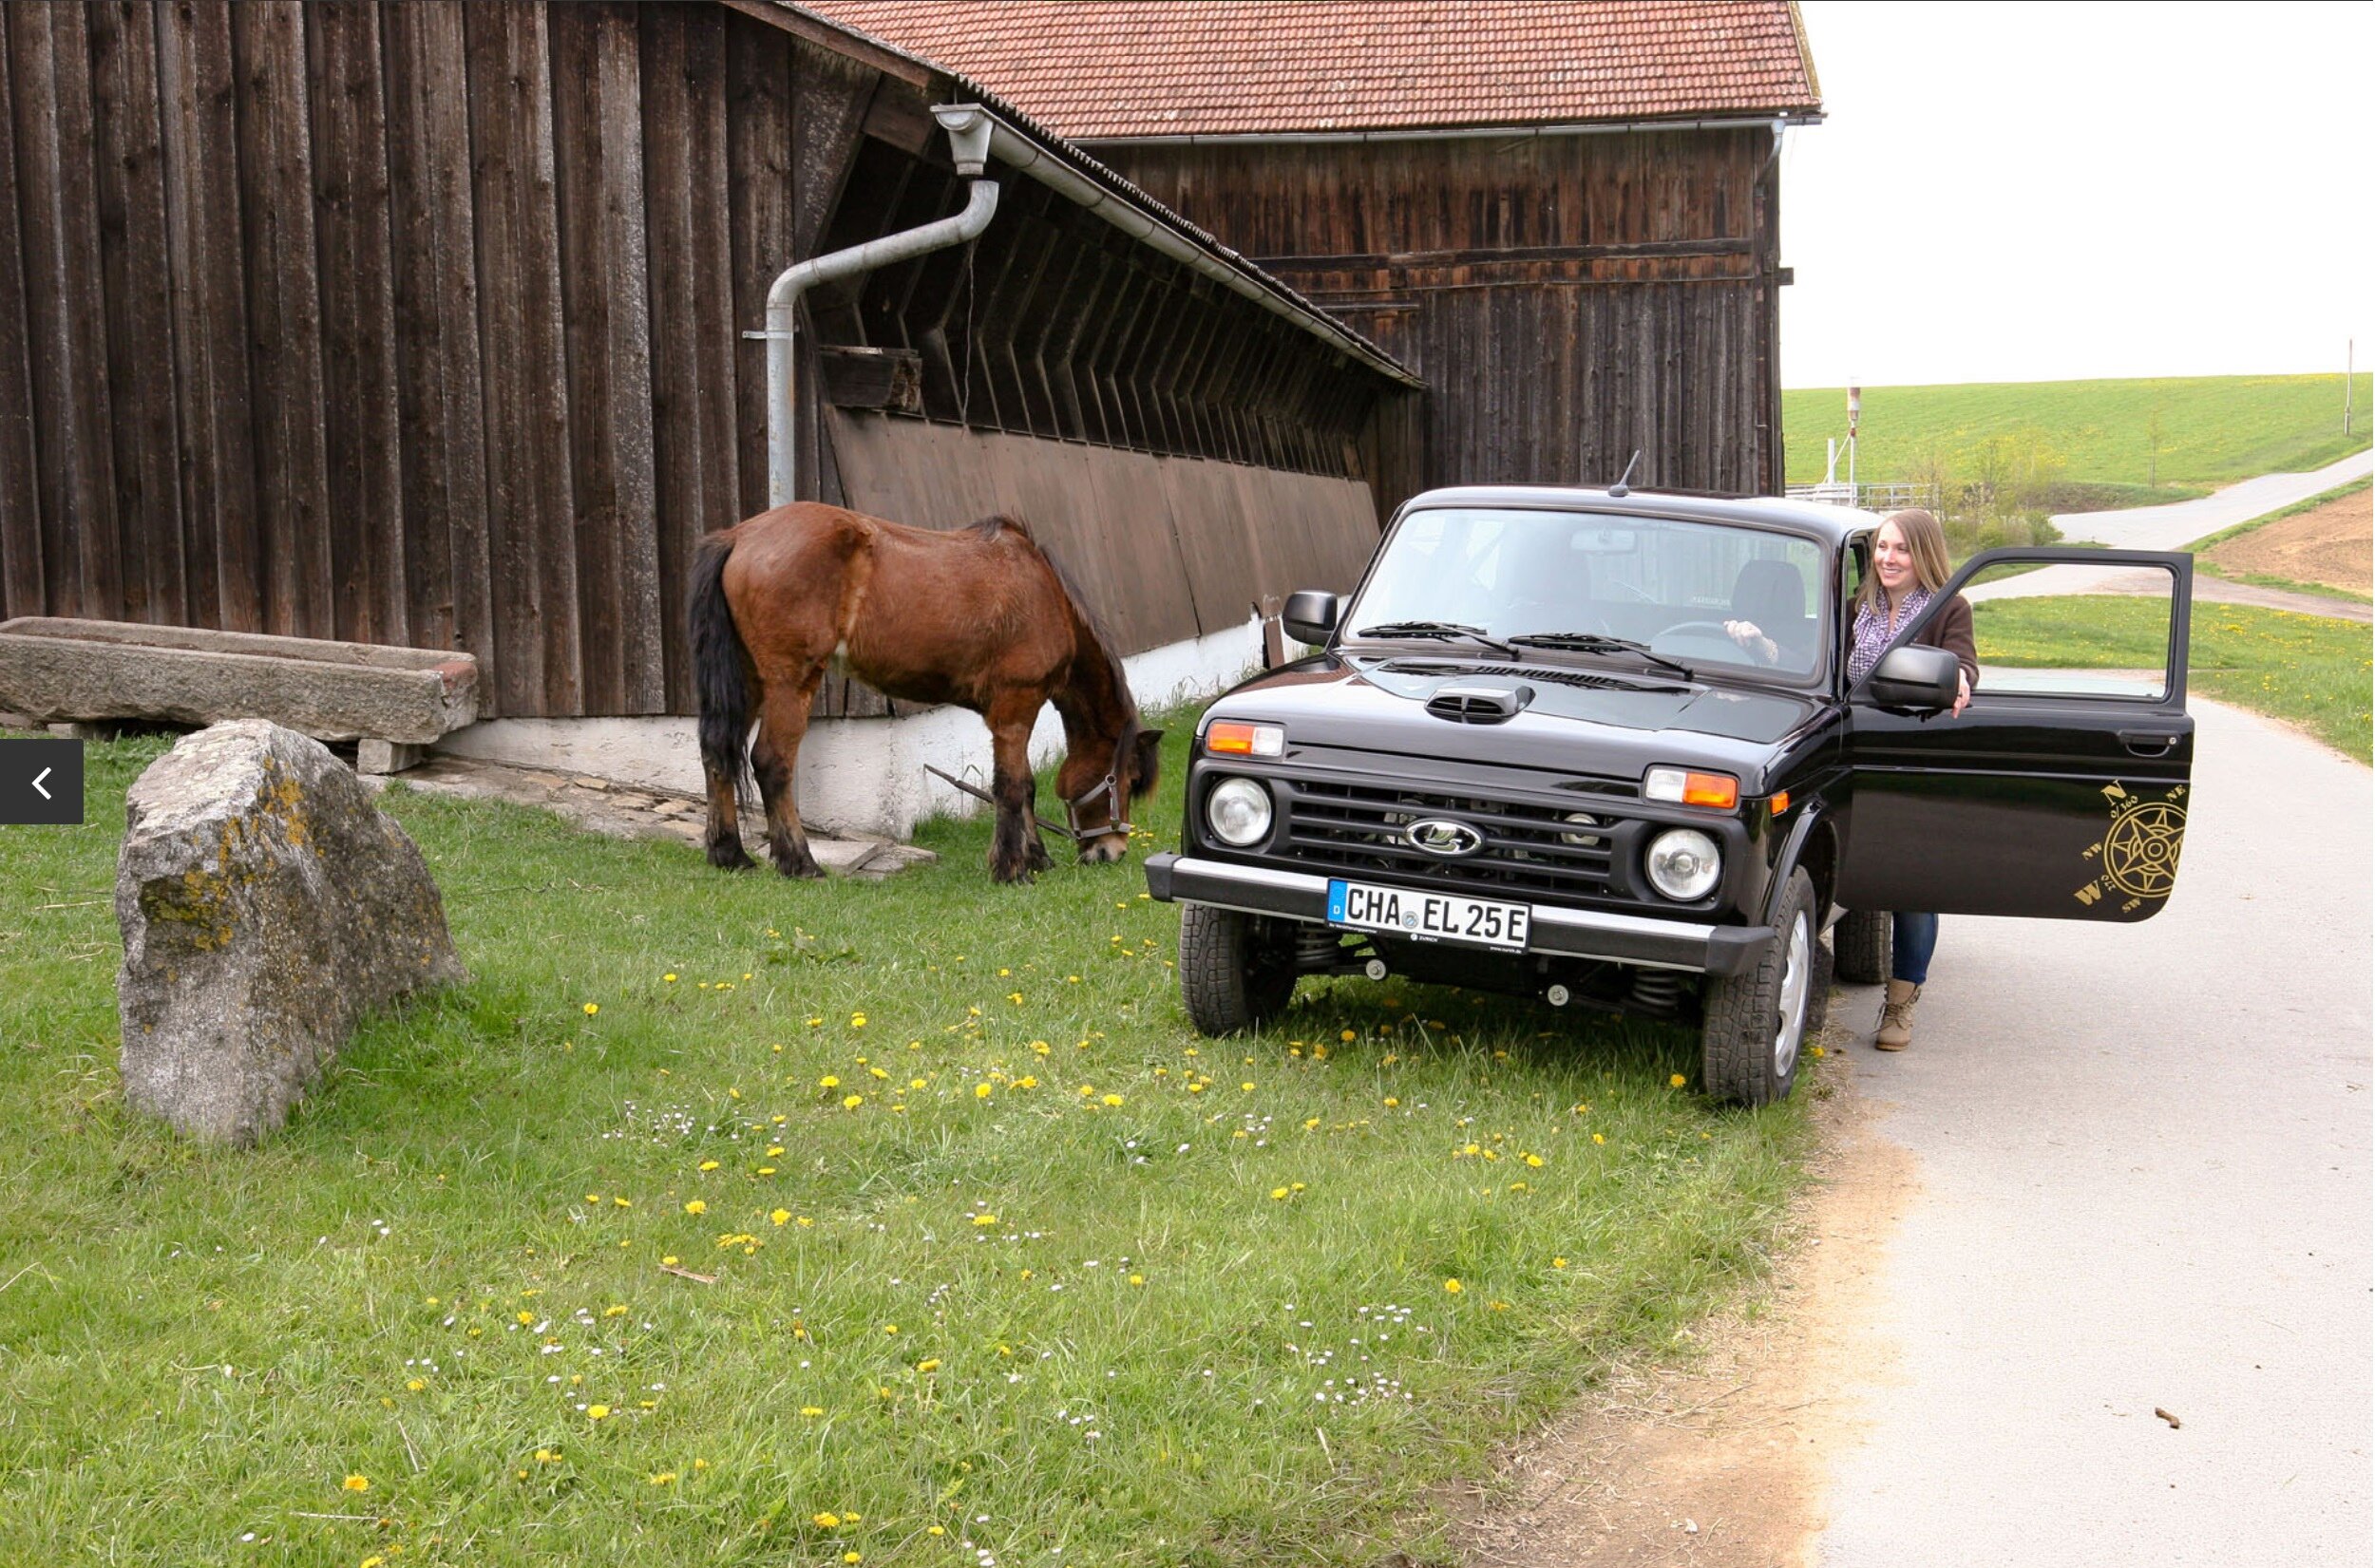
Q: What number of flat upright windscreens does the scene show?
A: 1